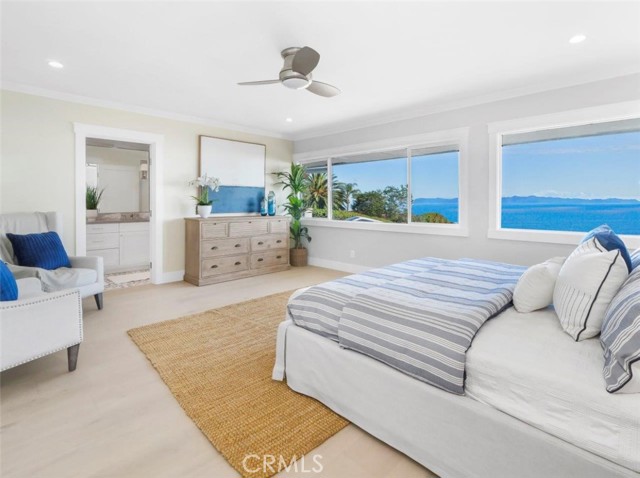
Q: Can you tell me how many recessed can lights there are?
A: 3